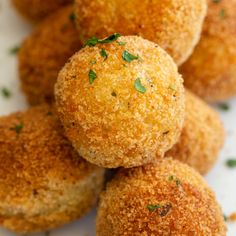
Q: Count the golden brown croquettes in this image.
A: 8